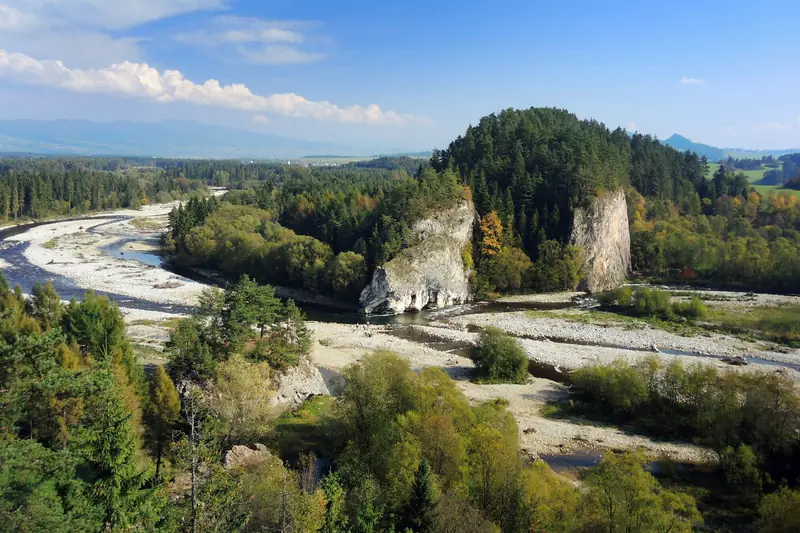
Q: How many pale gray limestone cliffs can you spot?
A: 2